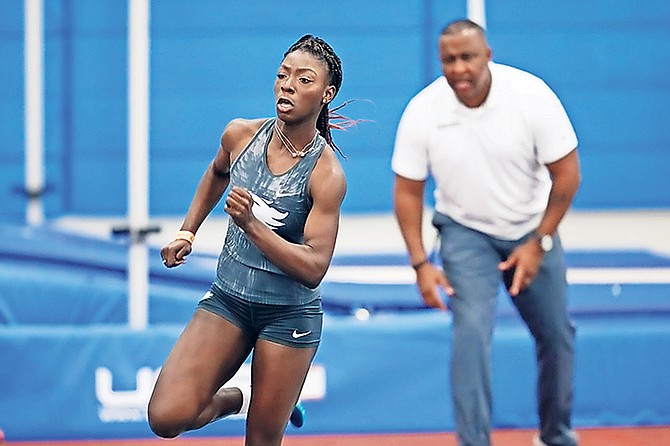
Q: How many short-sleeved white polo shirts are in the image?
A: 1